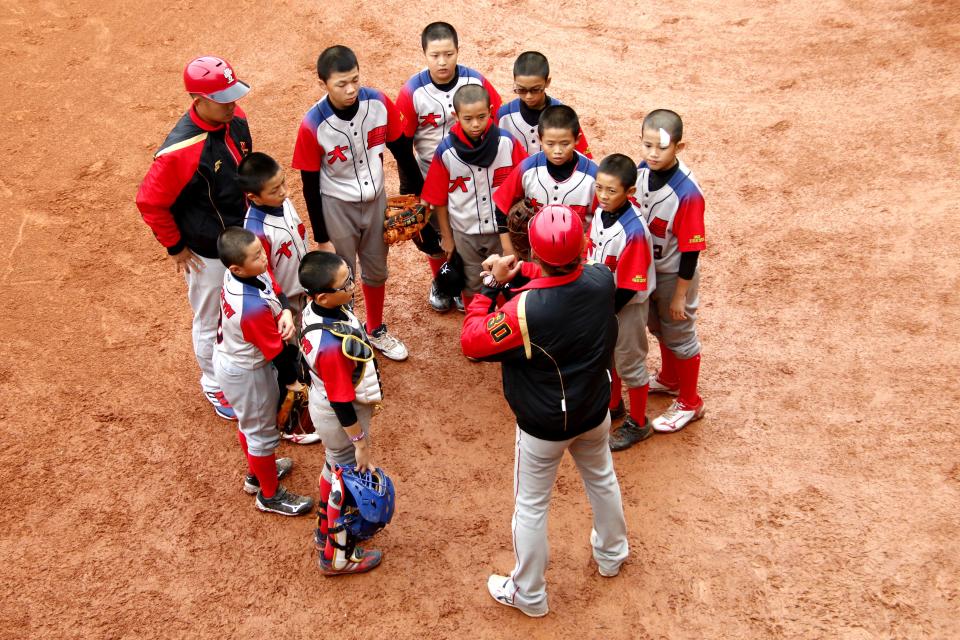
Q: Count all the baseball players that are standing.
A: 10